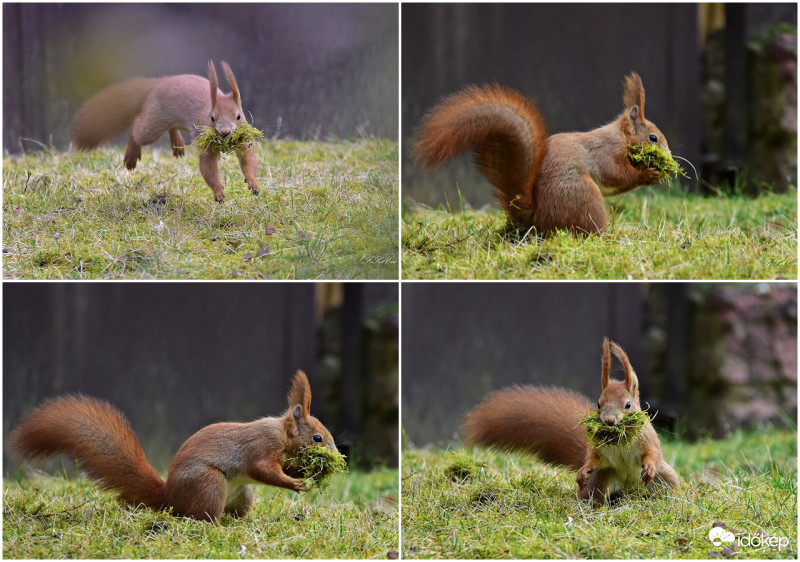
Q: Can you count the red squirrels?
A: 4